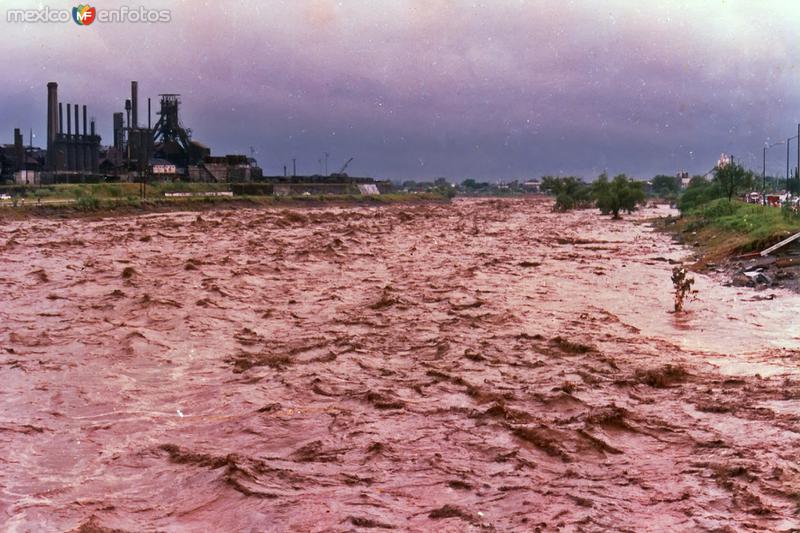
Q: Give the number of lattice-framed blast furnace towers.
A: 1